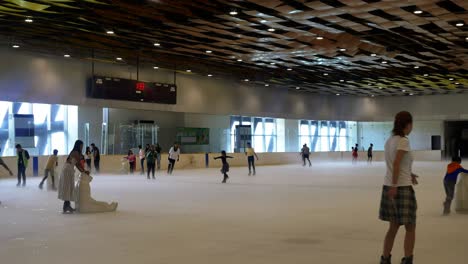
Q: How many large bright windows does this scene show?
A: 3